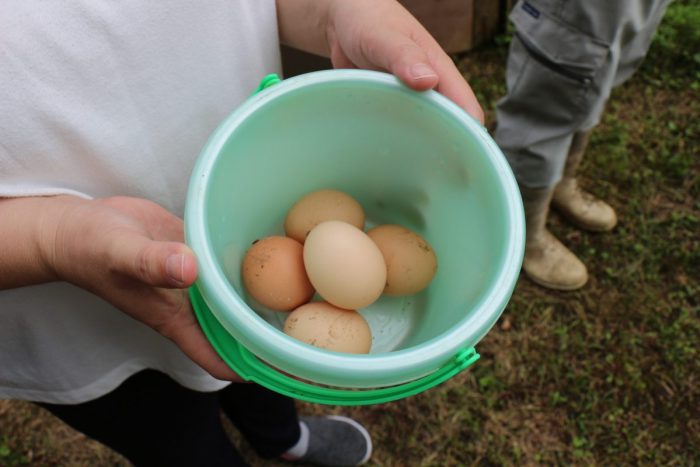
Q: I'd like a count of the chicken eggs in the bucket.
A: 5